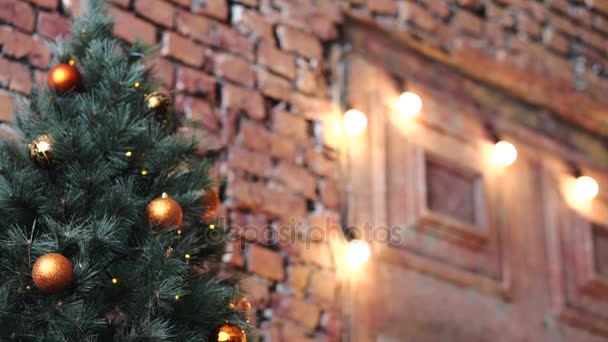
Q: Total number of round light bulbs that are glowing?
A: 5